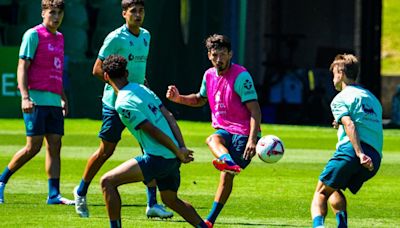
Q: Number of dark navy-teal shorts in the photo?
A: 5